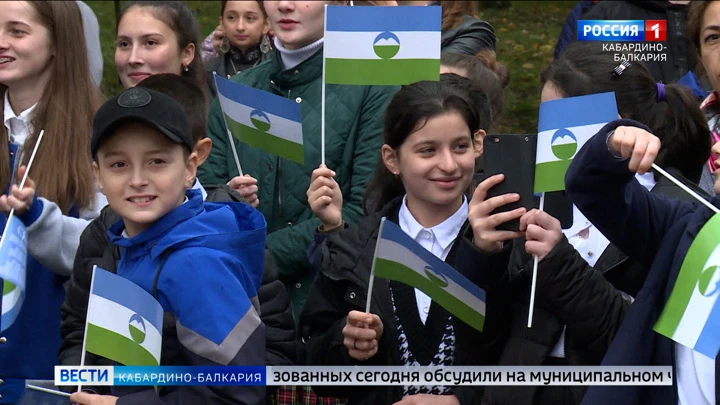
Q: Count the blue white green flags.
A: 7